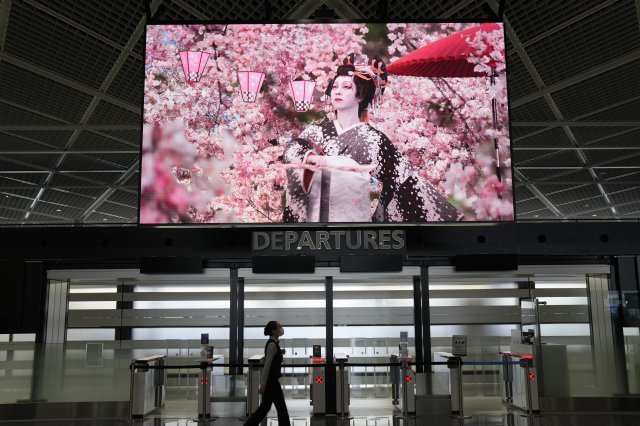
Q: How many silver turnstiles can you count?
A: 8